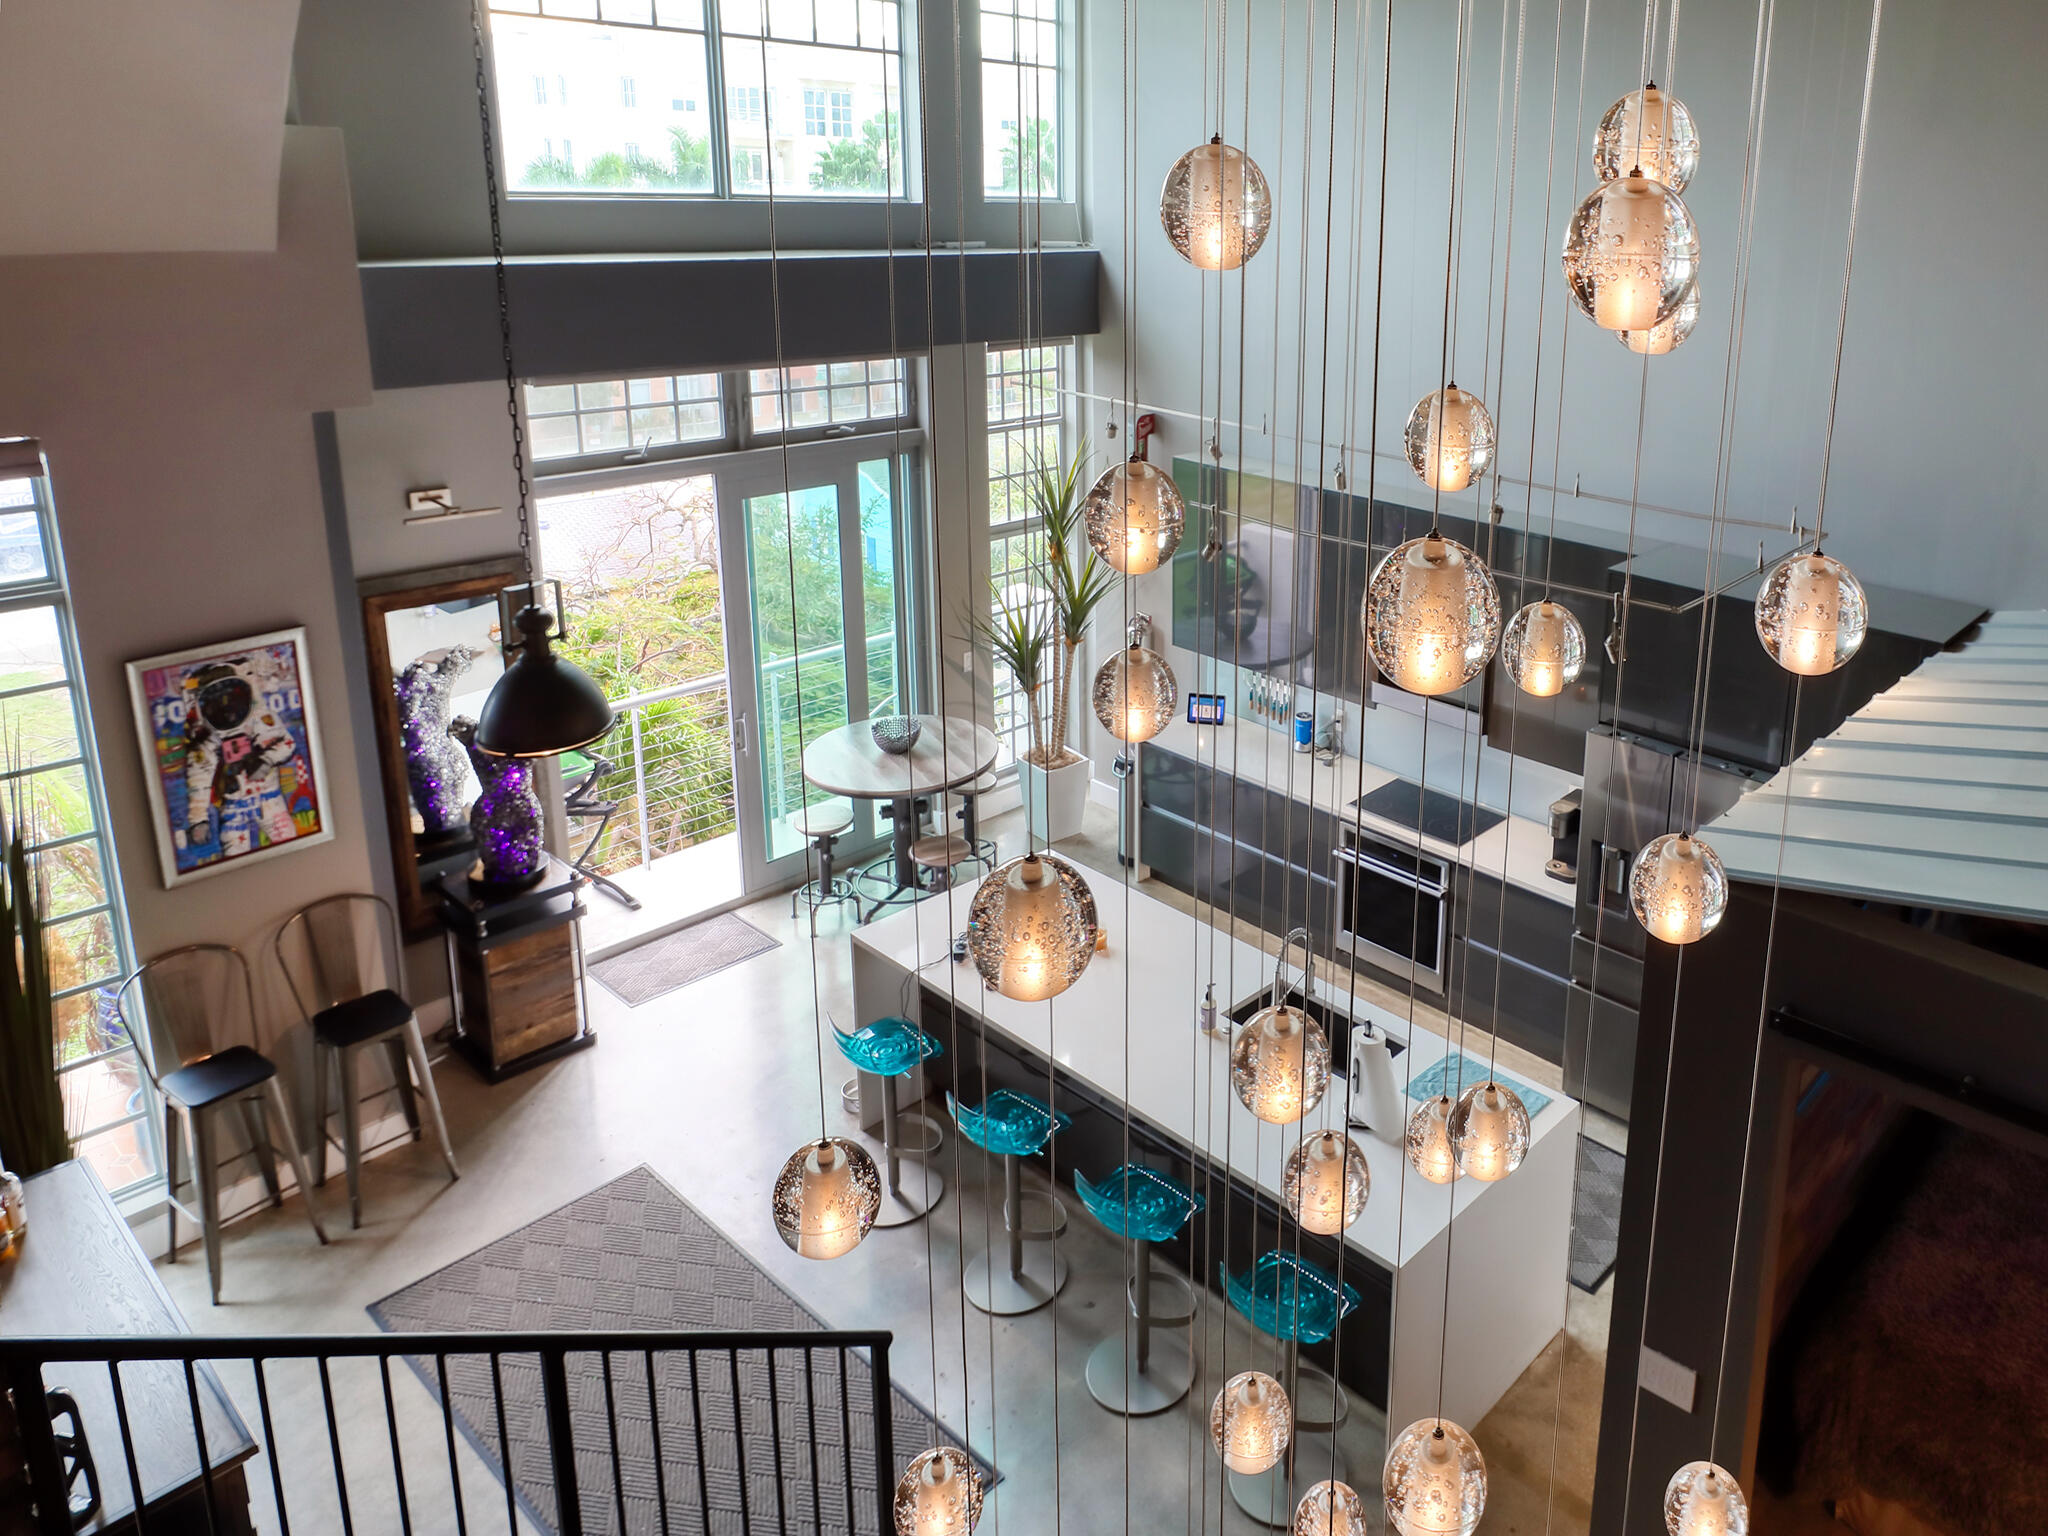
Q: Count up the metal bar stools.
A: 2